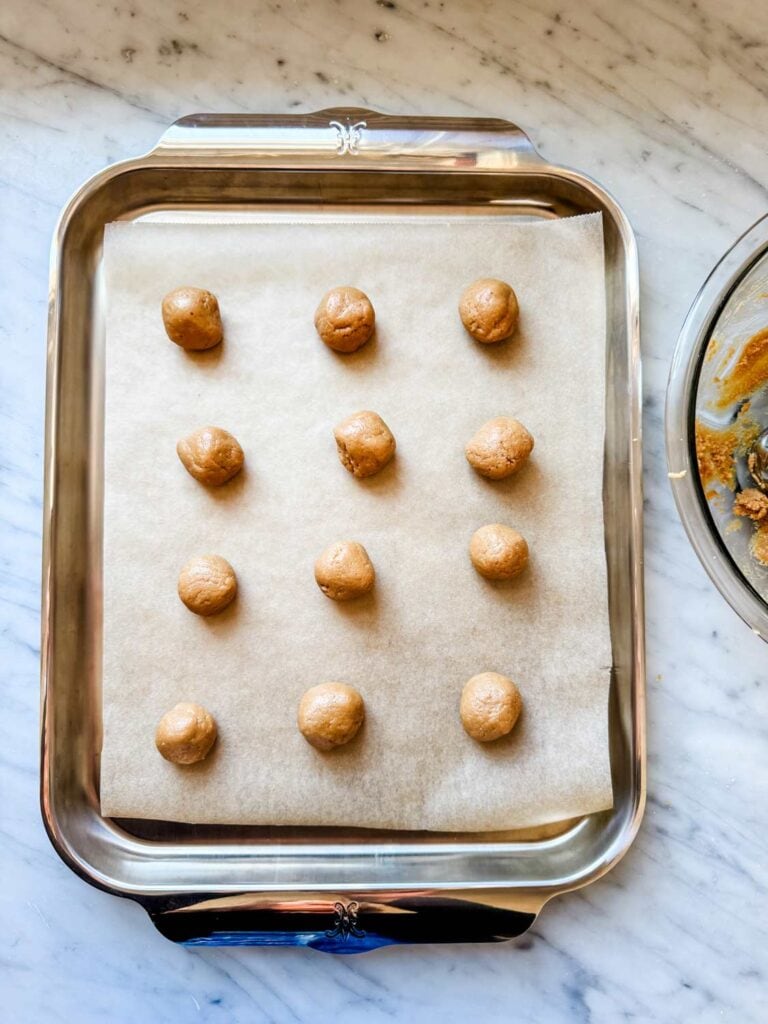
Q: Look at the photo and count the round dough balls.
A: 12